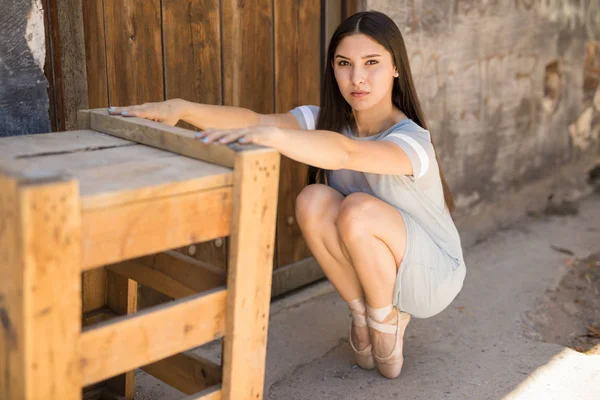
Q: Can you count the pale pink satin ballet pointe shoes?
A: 2